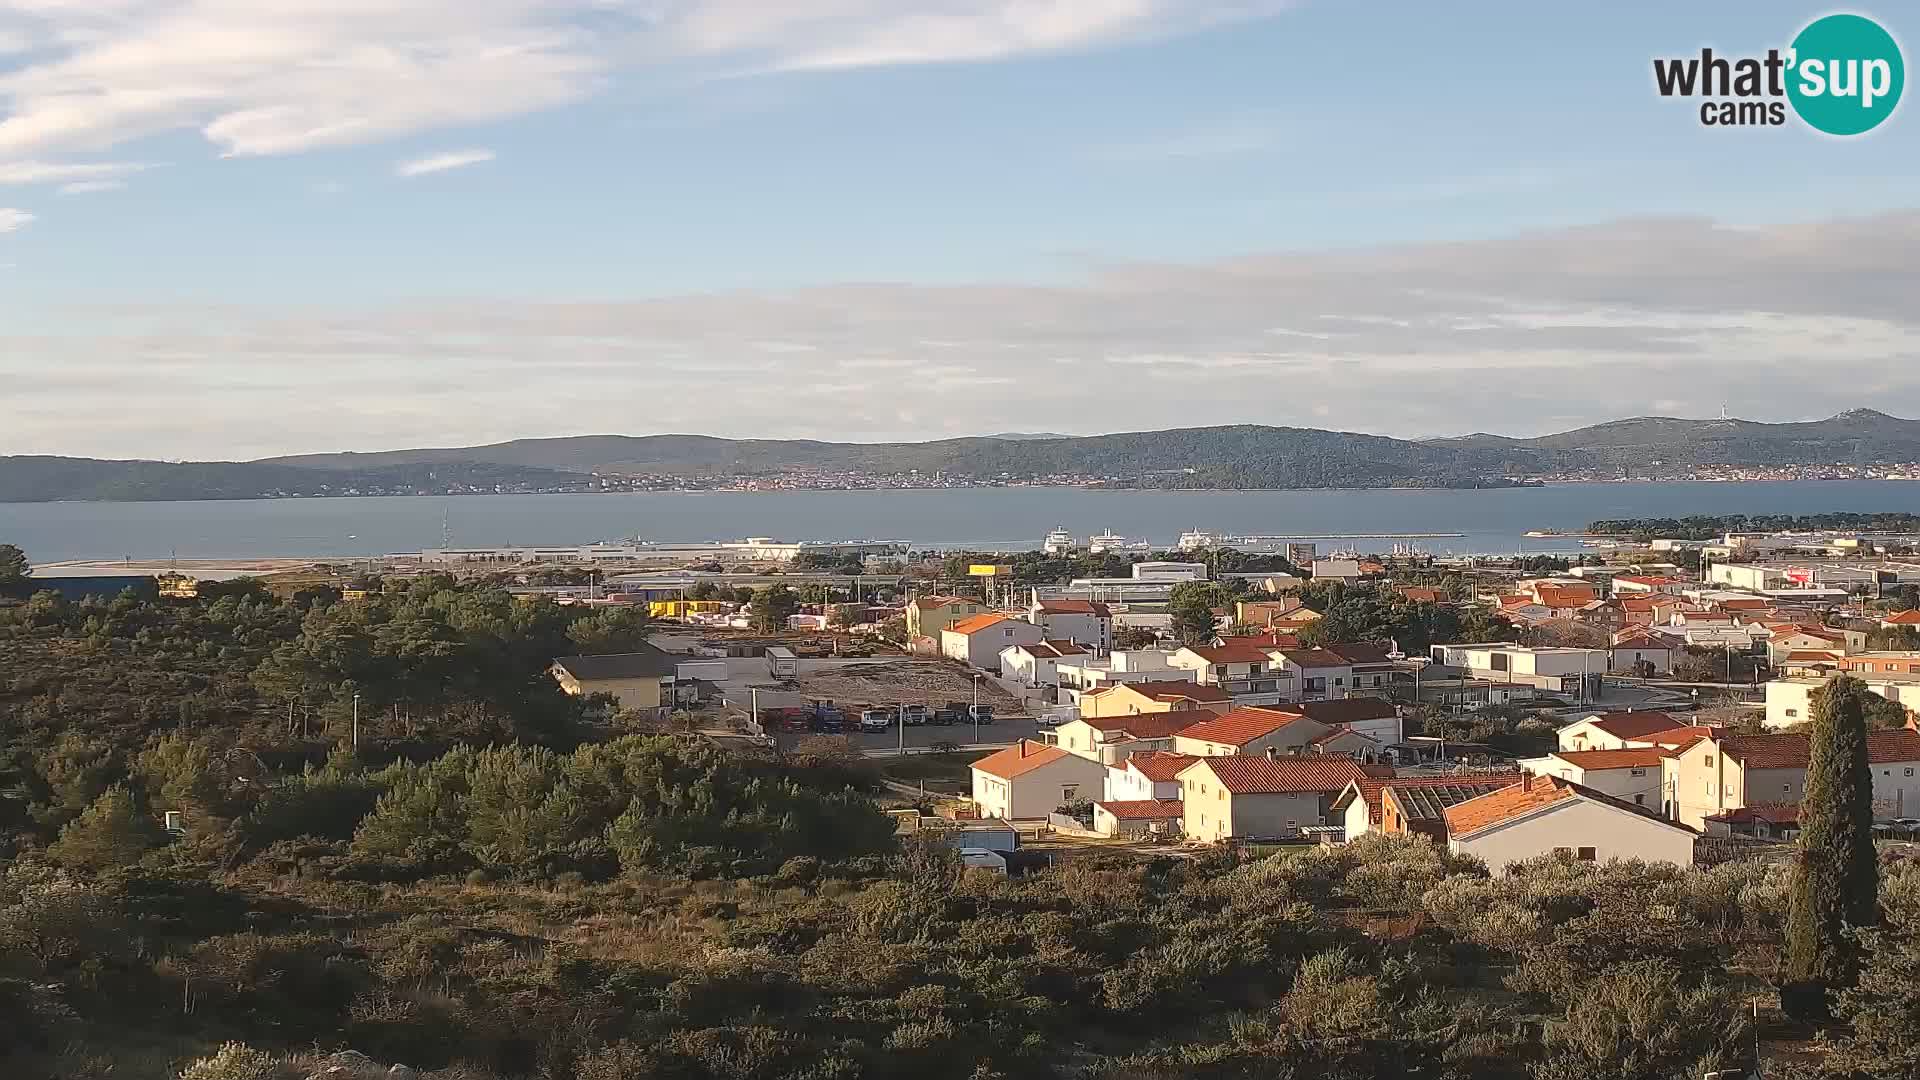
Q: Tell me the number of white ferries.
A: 3